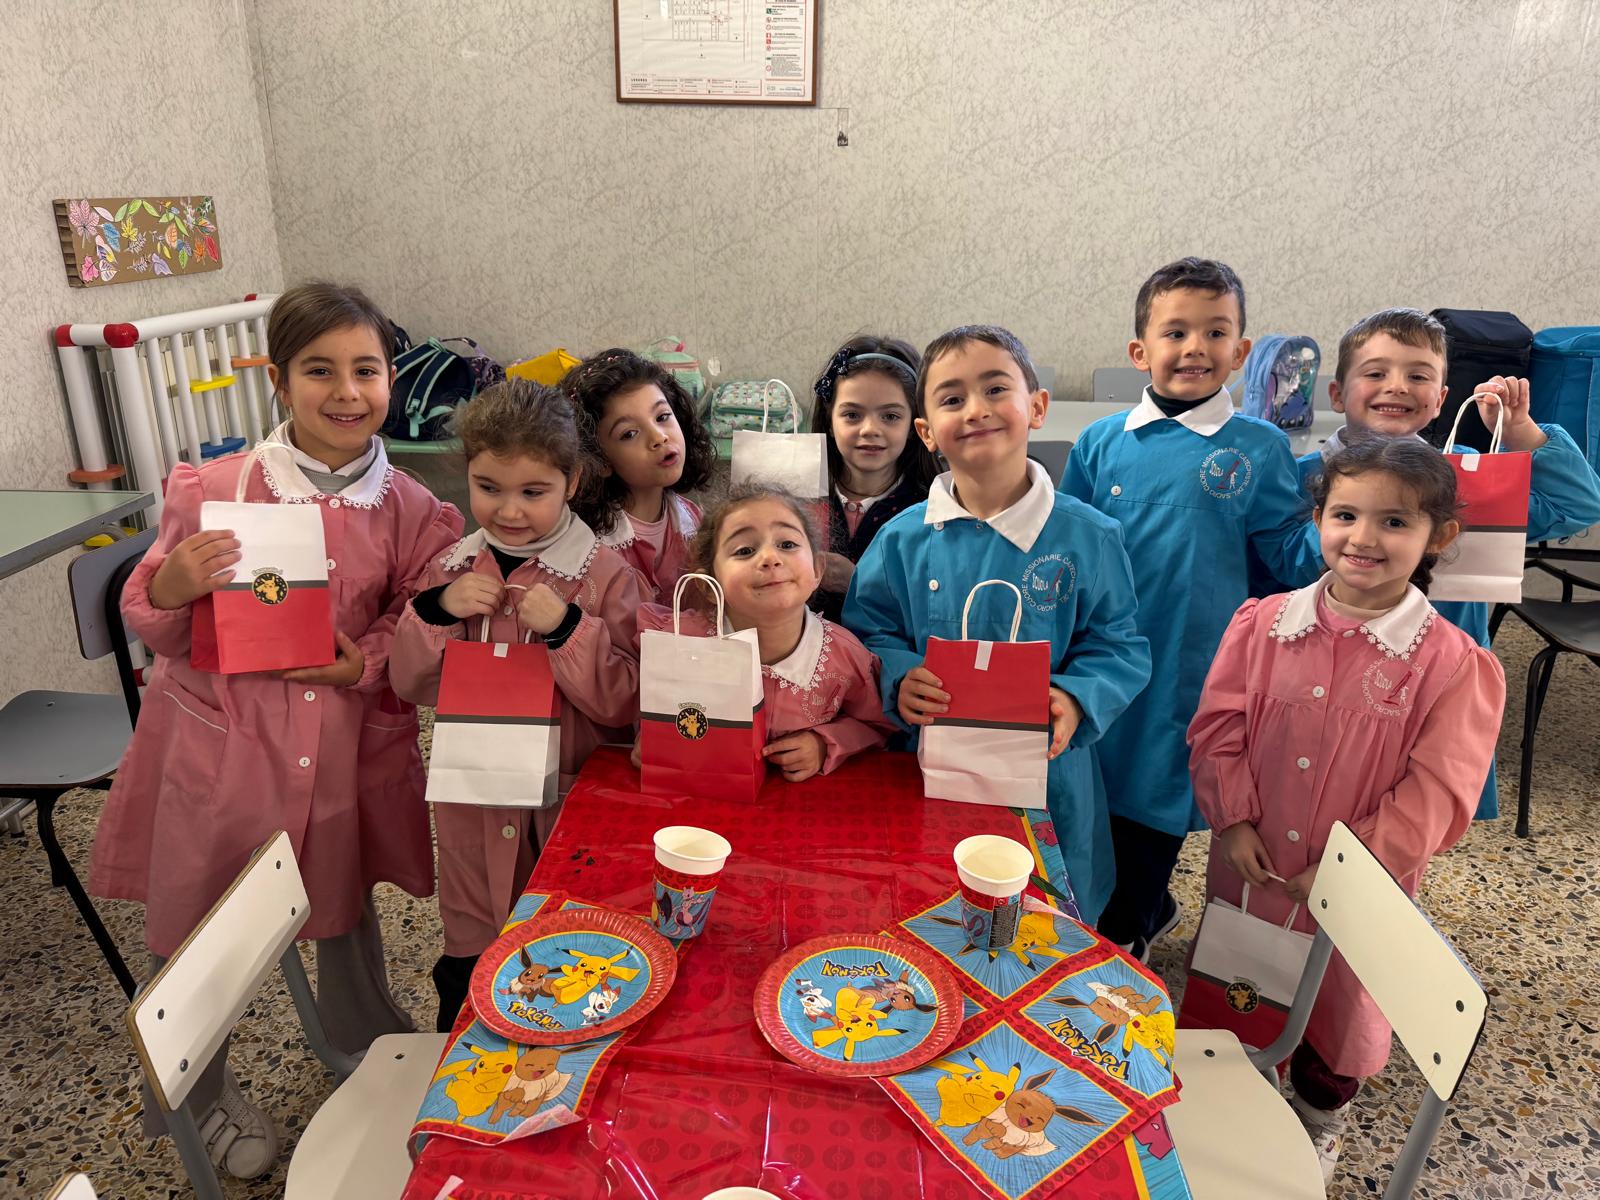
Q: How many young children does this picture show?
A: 9